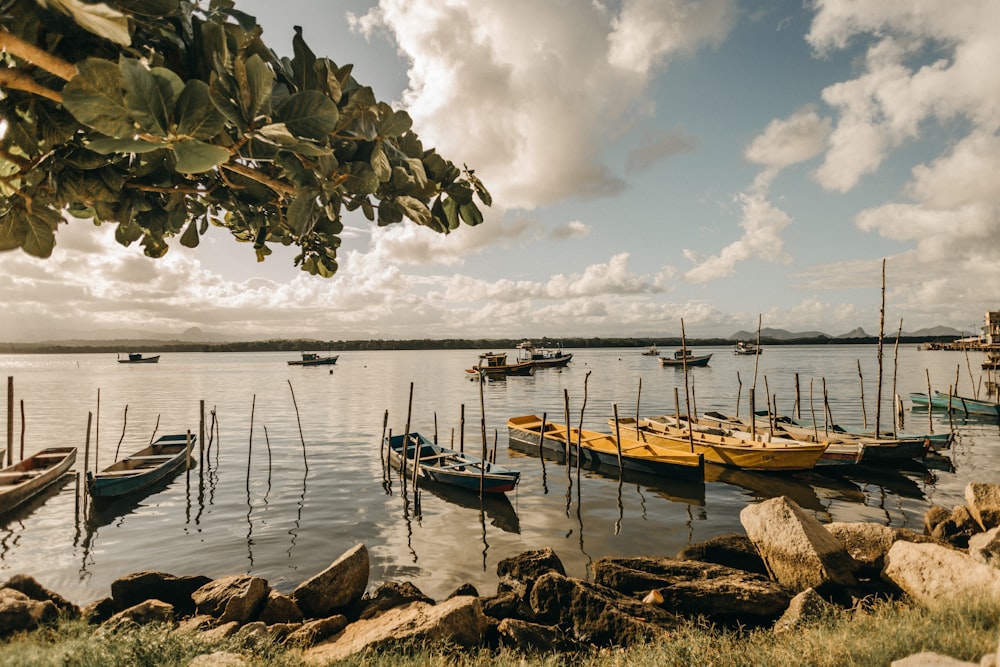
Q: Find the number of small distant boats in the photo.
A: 7